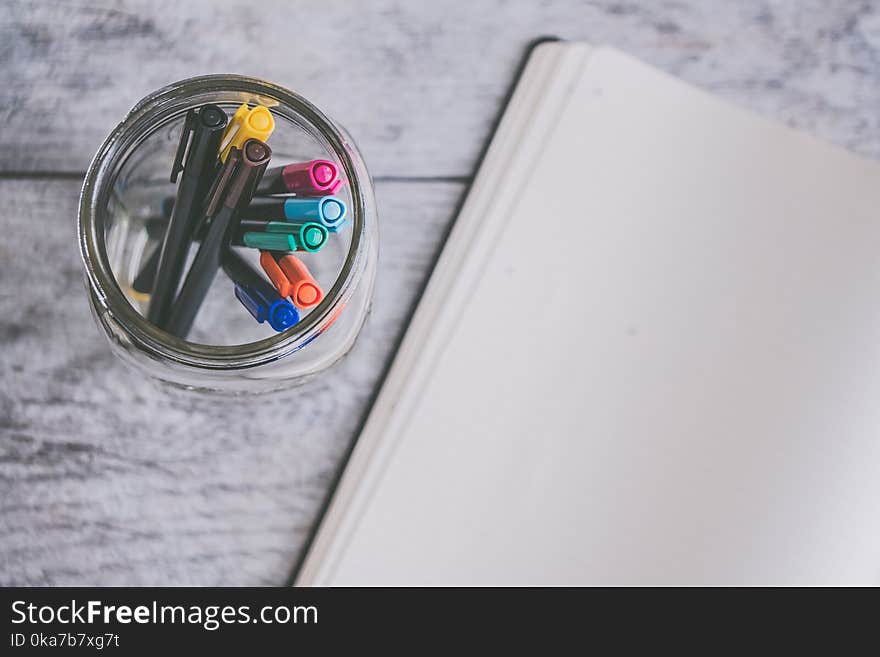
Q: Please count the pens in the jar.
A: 8